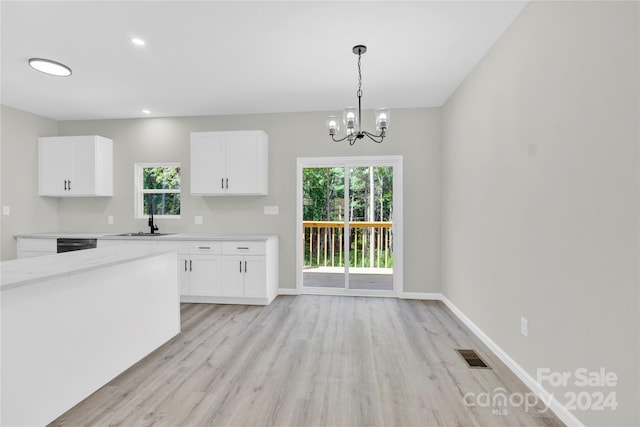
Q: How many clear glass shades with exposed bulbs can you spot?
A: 5